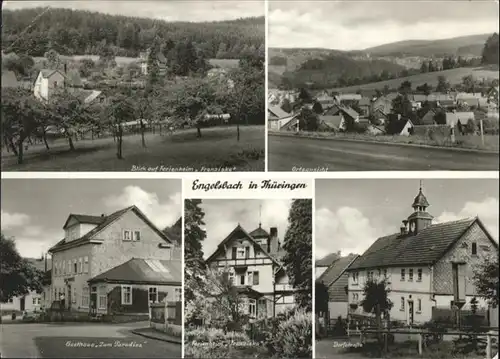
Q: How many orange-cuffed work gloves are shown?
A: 0